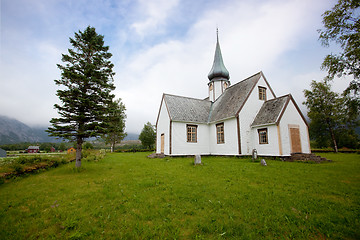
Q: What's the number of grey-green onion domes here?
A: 1